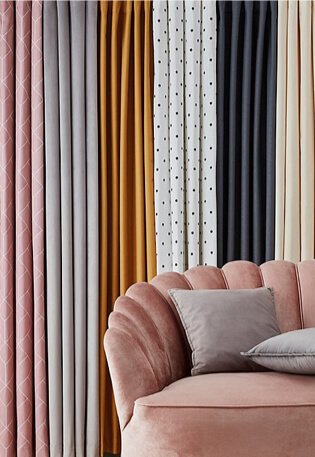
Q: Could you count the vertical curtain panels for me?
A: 6